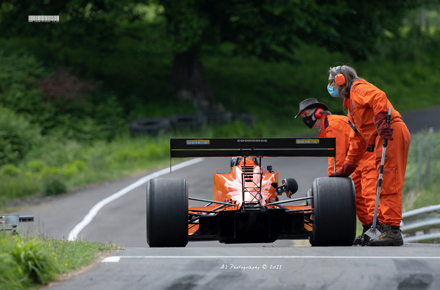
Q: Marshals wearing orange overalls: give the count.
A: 2